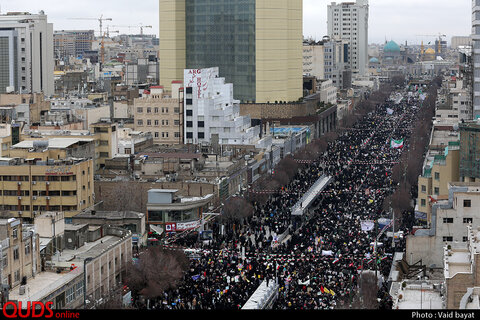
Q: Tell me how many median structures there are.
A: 2